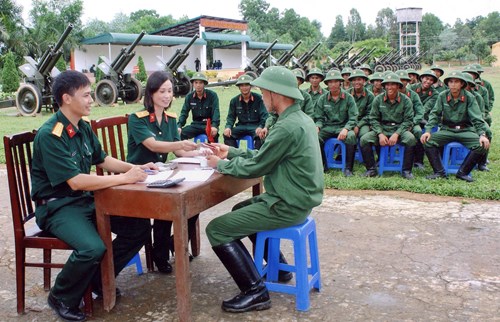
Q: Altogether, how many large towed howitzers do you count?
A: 15